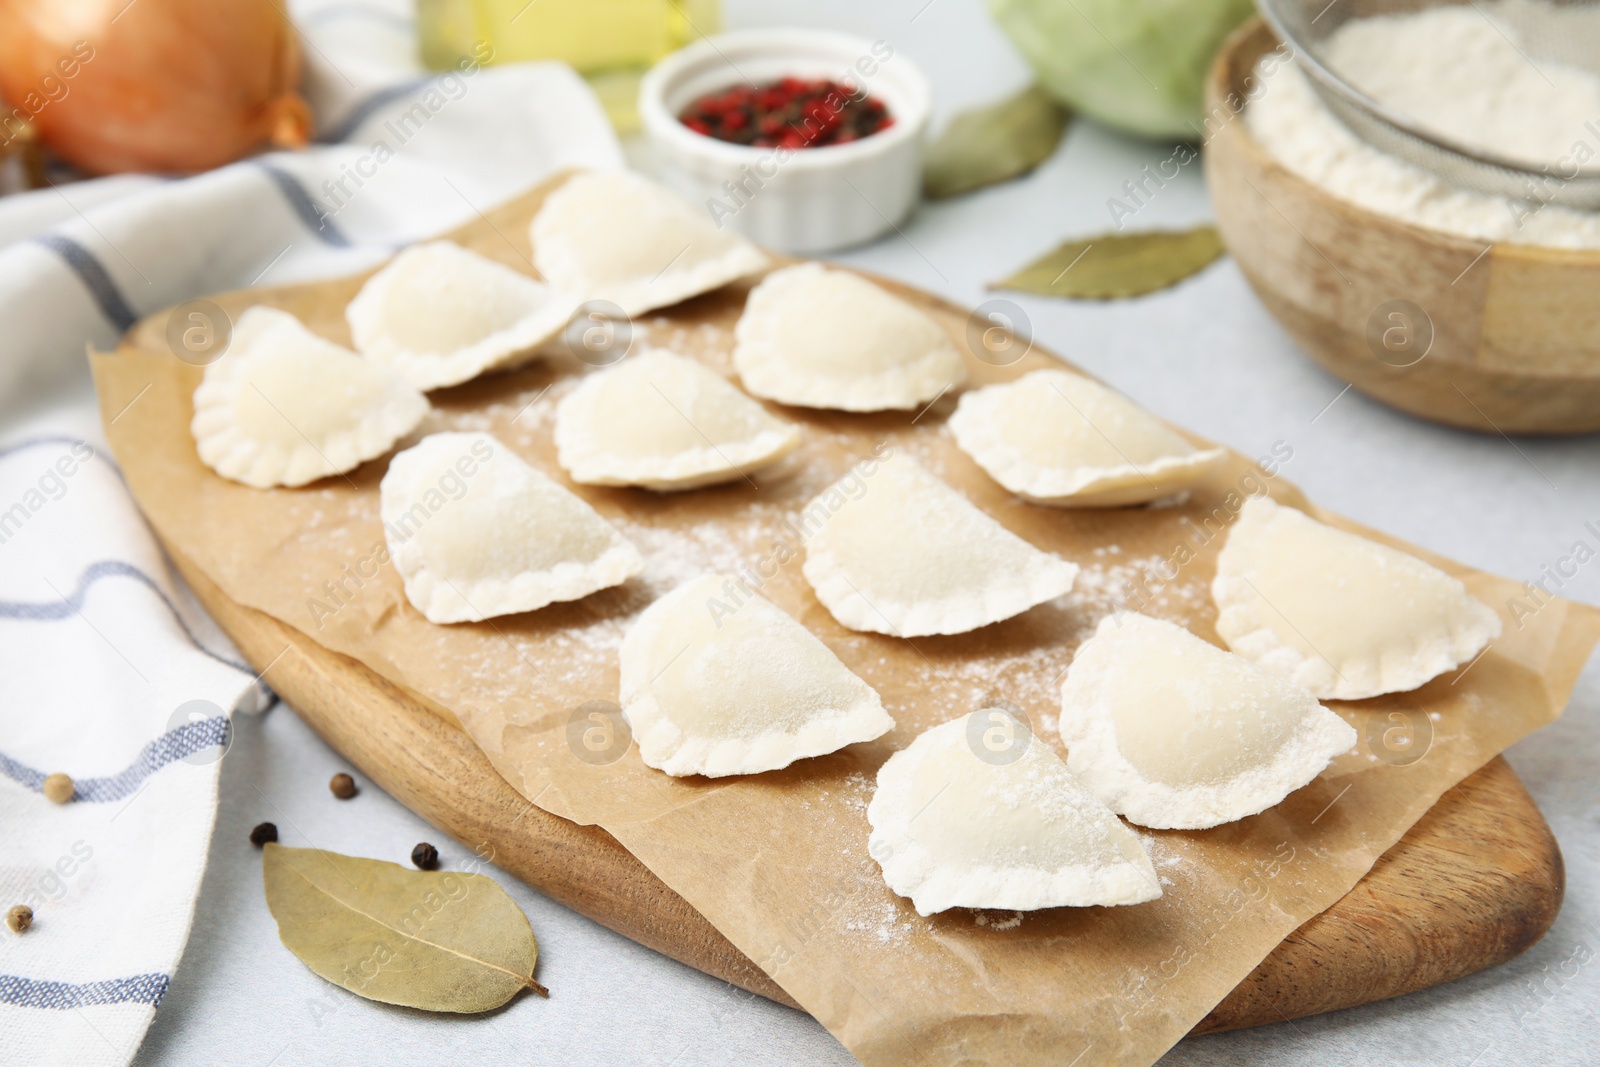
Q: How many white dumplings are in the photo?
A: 12